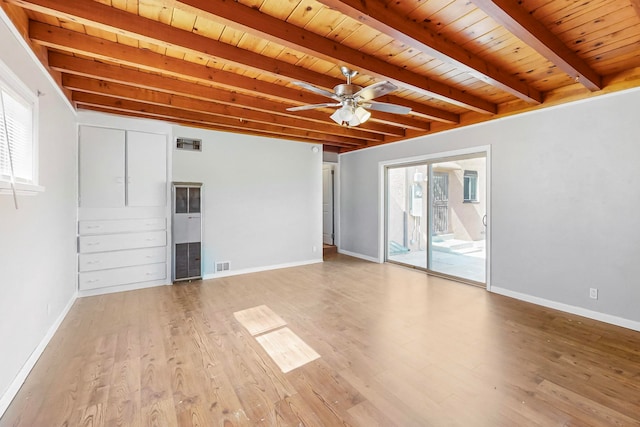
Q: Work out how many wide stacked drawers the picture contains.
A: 4